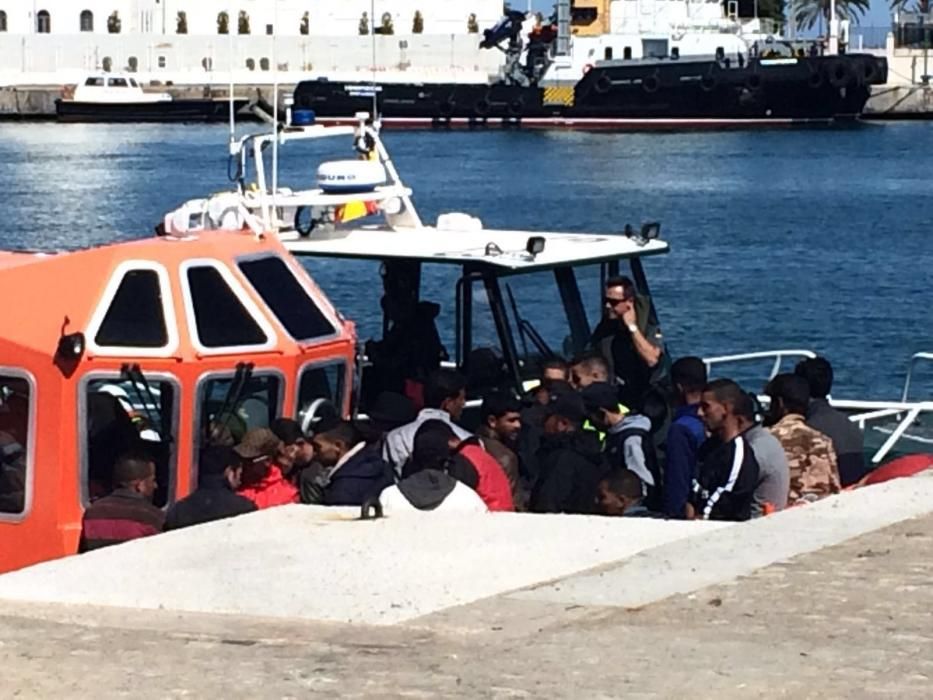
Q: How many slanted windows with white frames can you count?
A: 3